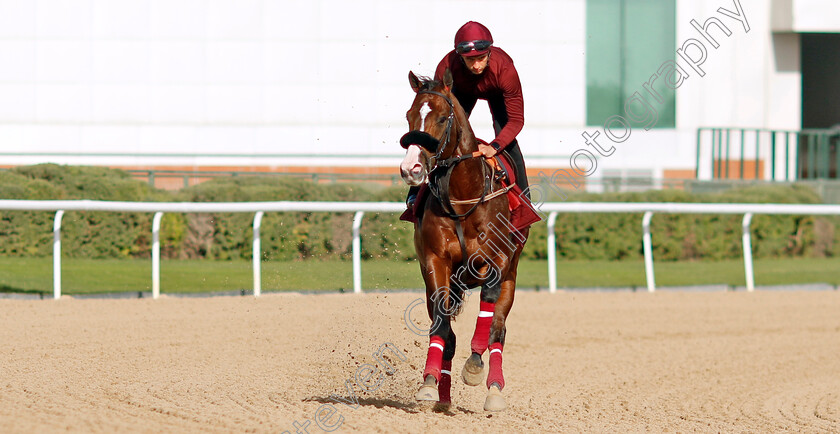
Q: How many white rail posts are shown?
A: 7